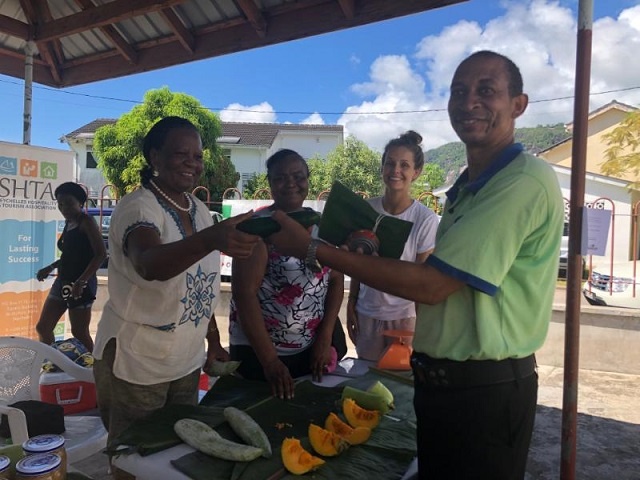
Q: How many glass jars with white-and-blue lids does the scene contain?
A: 3